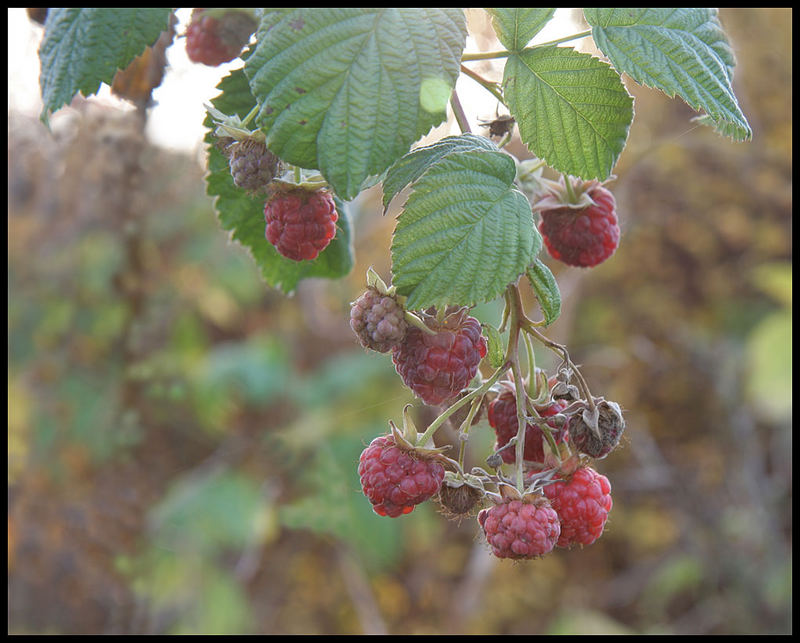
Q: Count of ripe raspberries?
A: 8